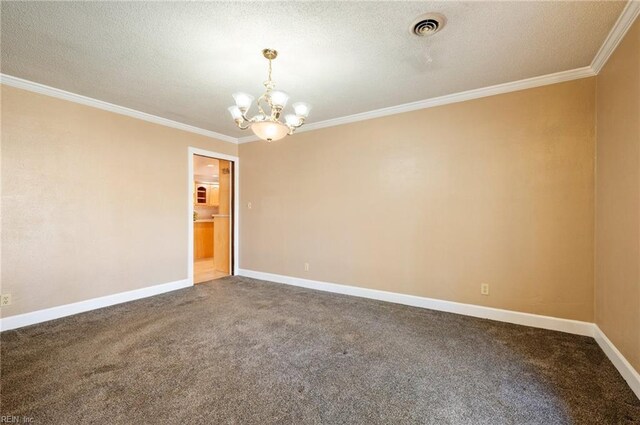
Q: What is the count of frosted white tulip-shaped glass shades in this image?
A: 5